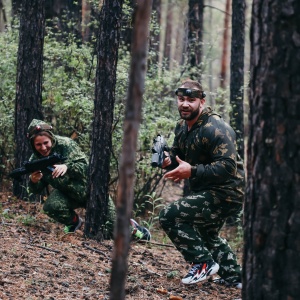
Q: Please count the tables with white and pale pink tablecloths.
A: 0